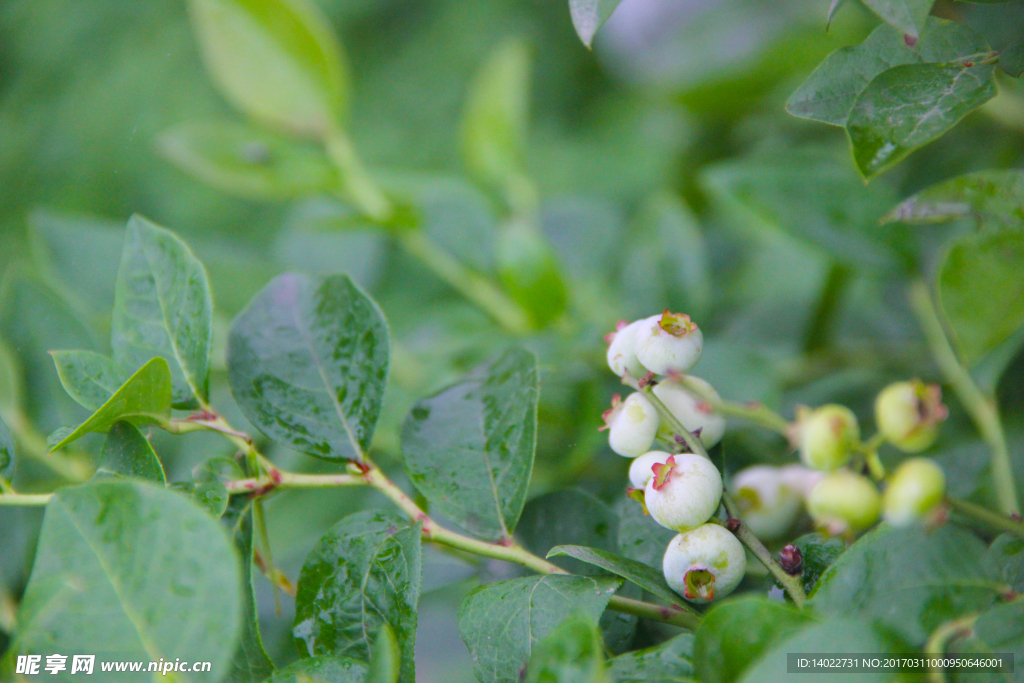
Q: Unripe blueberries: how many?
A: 13